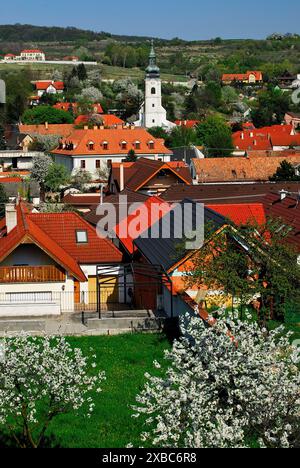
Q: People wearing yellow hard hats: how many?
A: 0